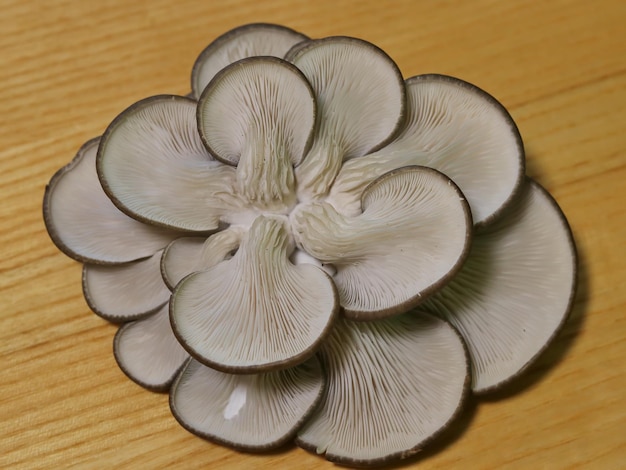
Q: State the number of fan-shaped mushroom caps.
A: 14